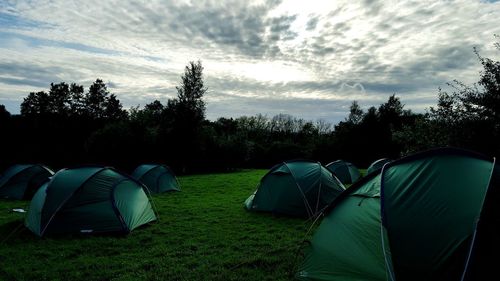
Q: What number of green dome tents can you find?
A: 7